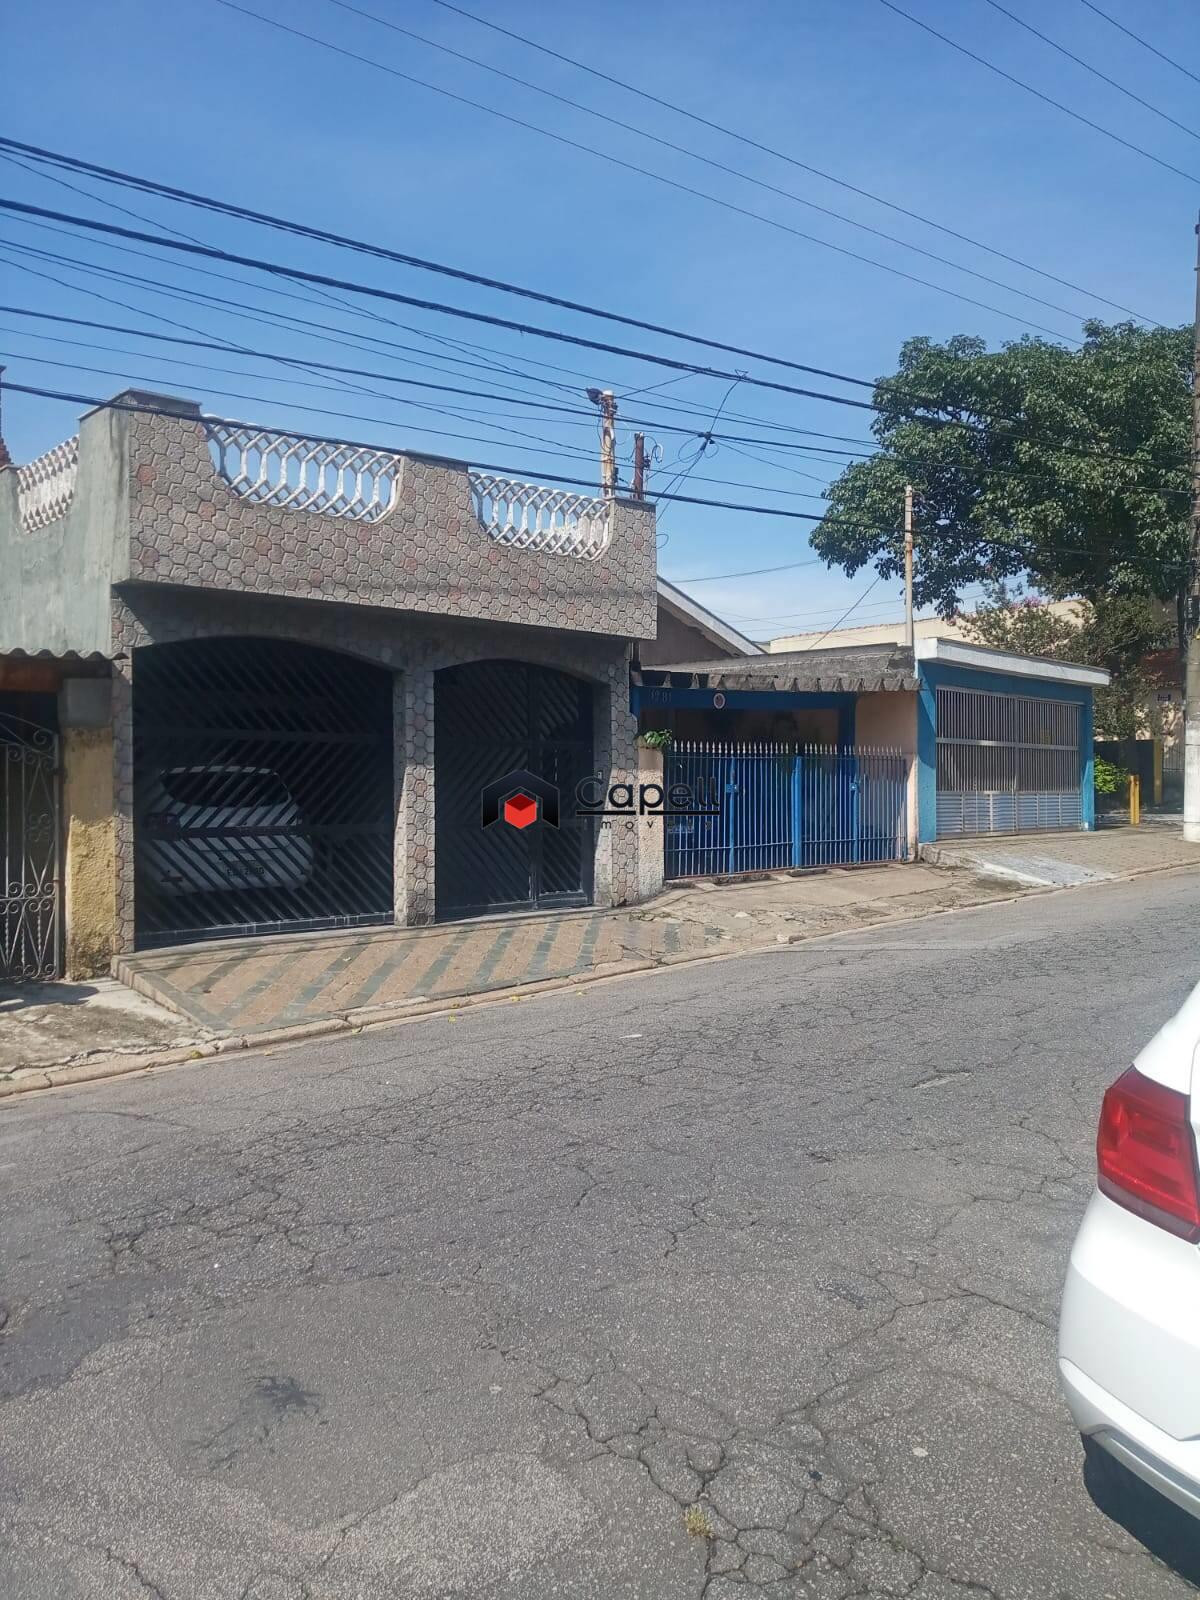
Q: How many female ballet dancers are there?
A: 0